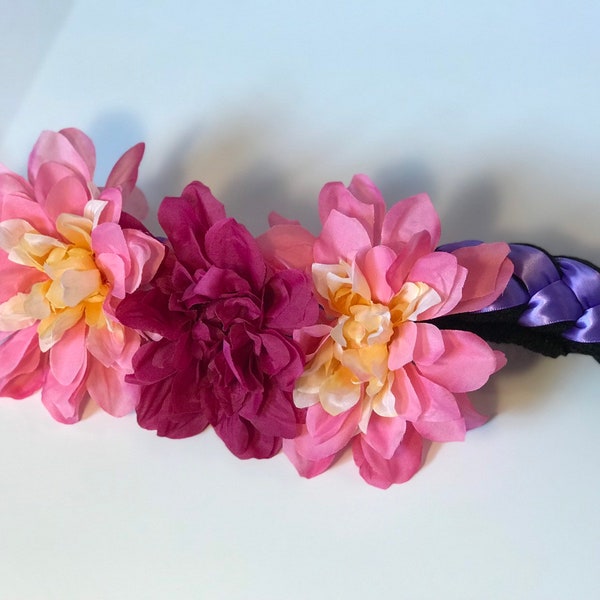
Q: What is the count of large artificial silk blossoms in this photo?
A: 3